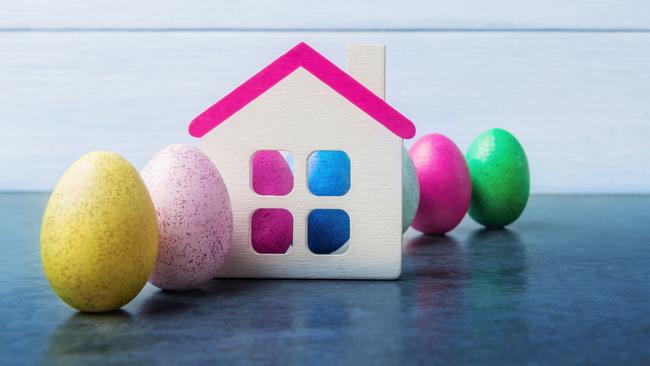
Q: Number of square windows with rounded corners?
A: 4